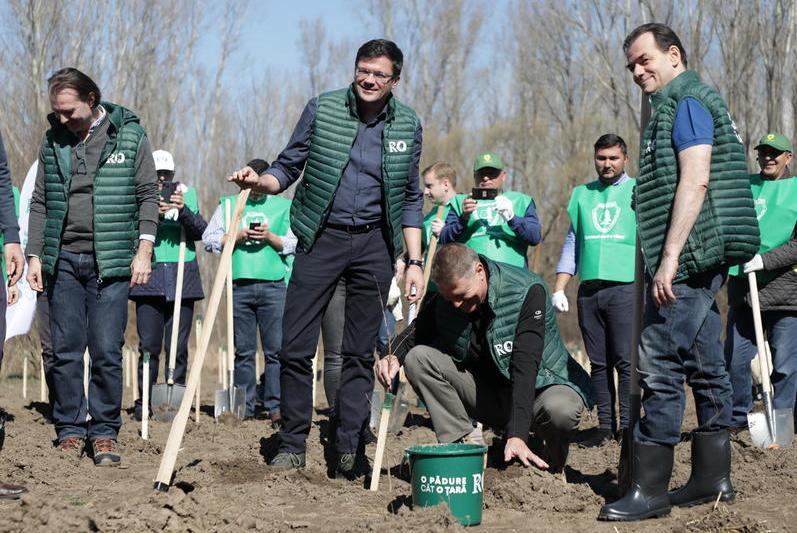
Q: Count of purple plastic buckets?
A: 0